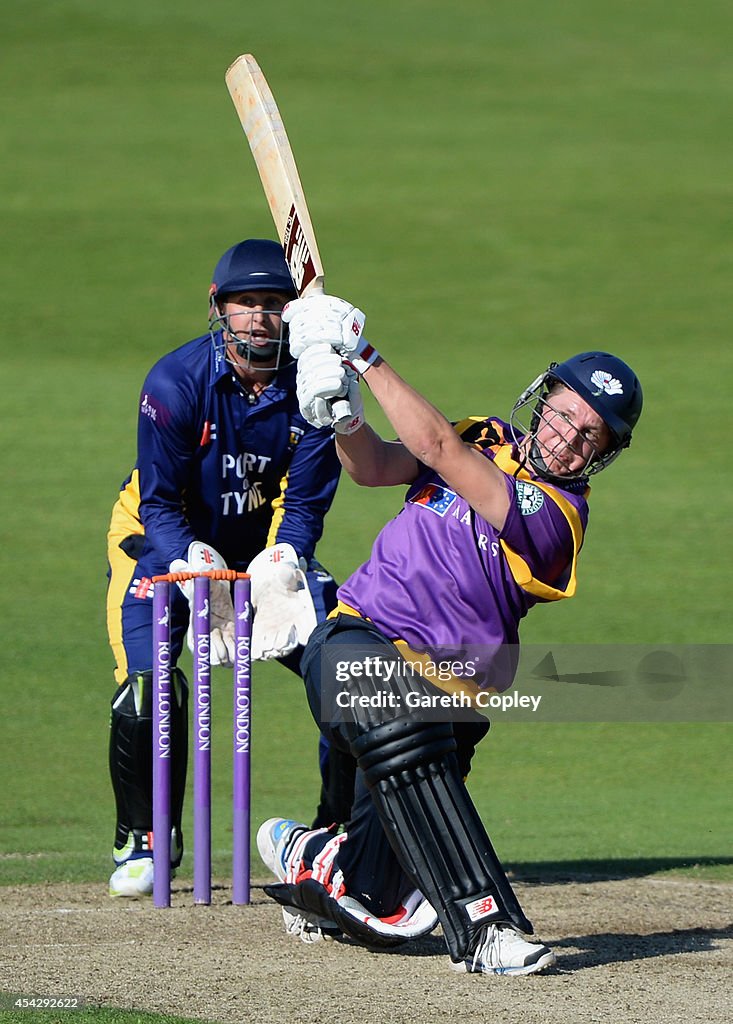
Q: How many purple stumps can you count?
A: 3